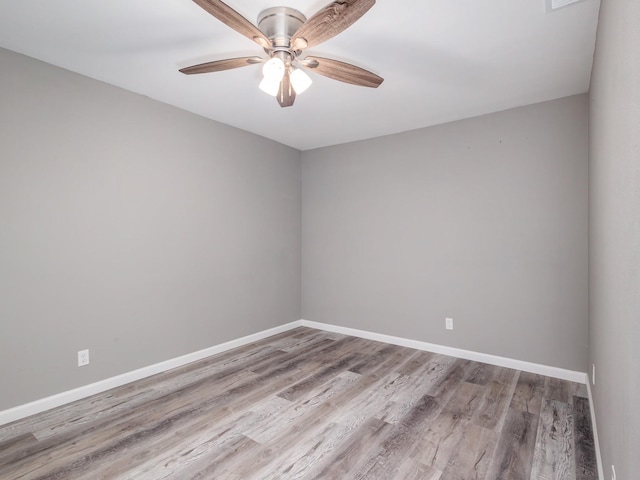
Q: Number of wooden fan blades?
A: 5